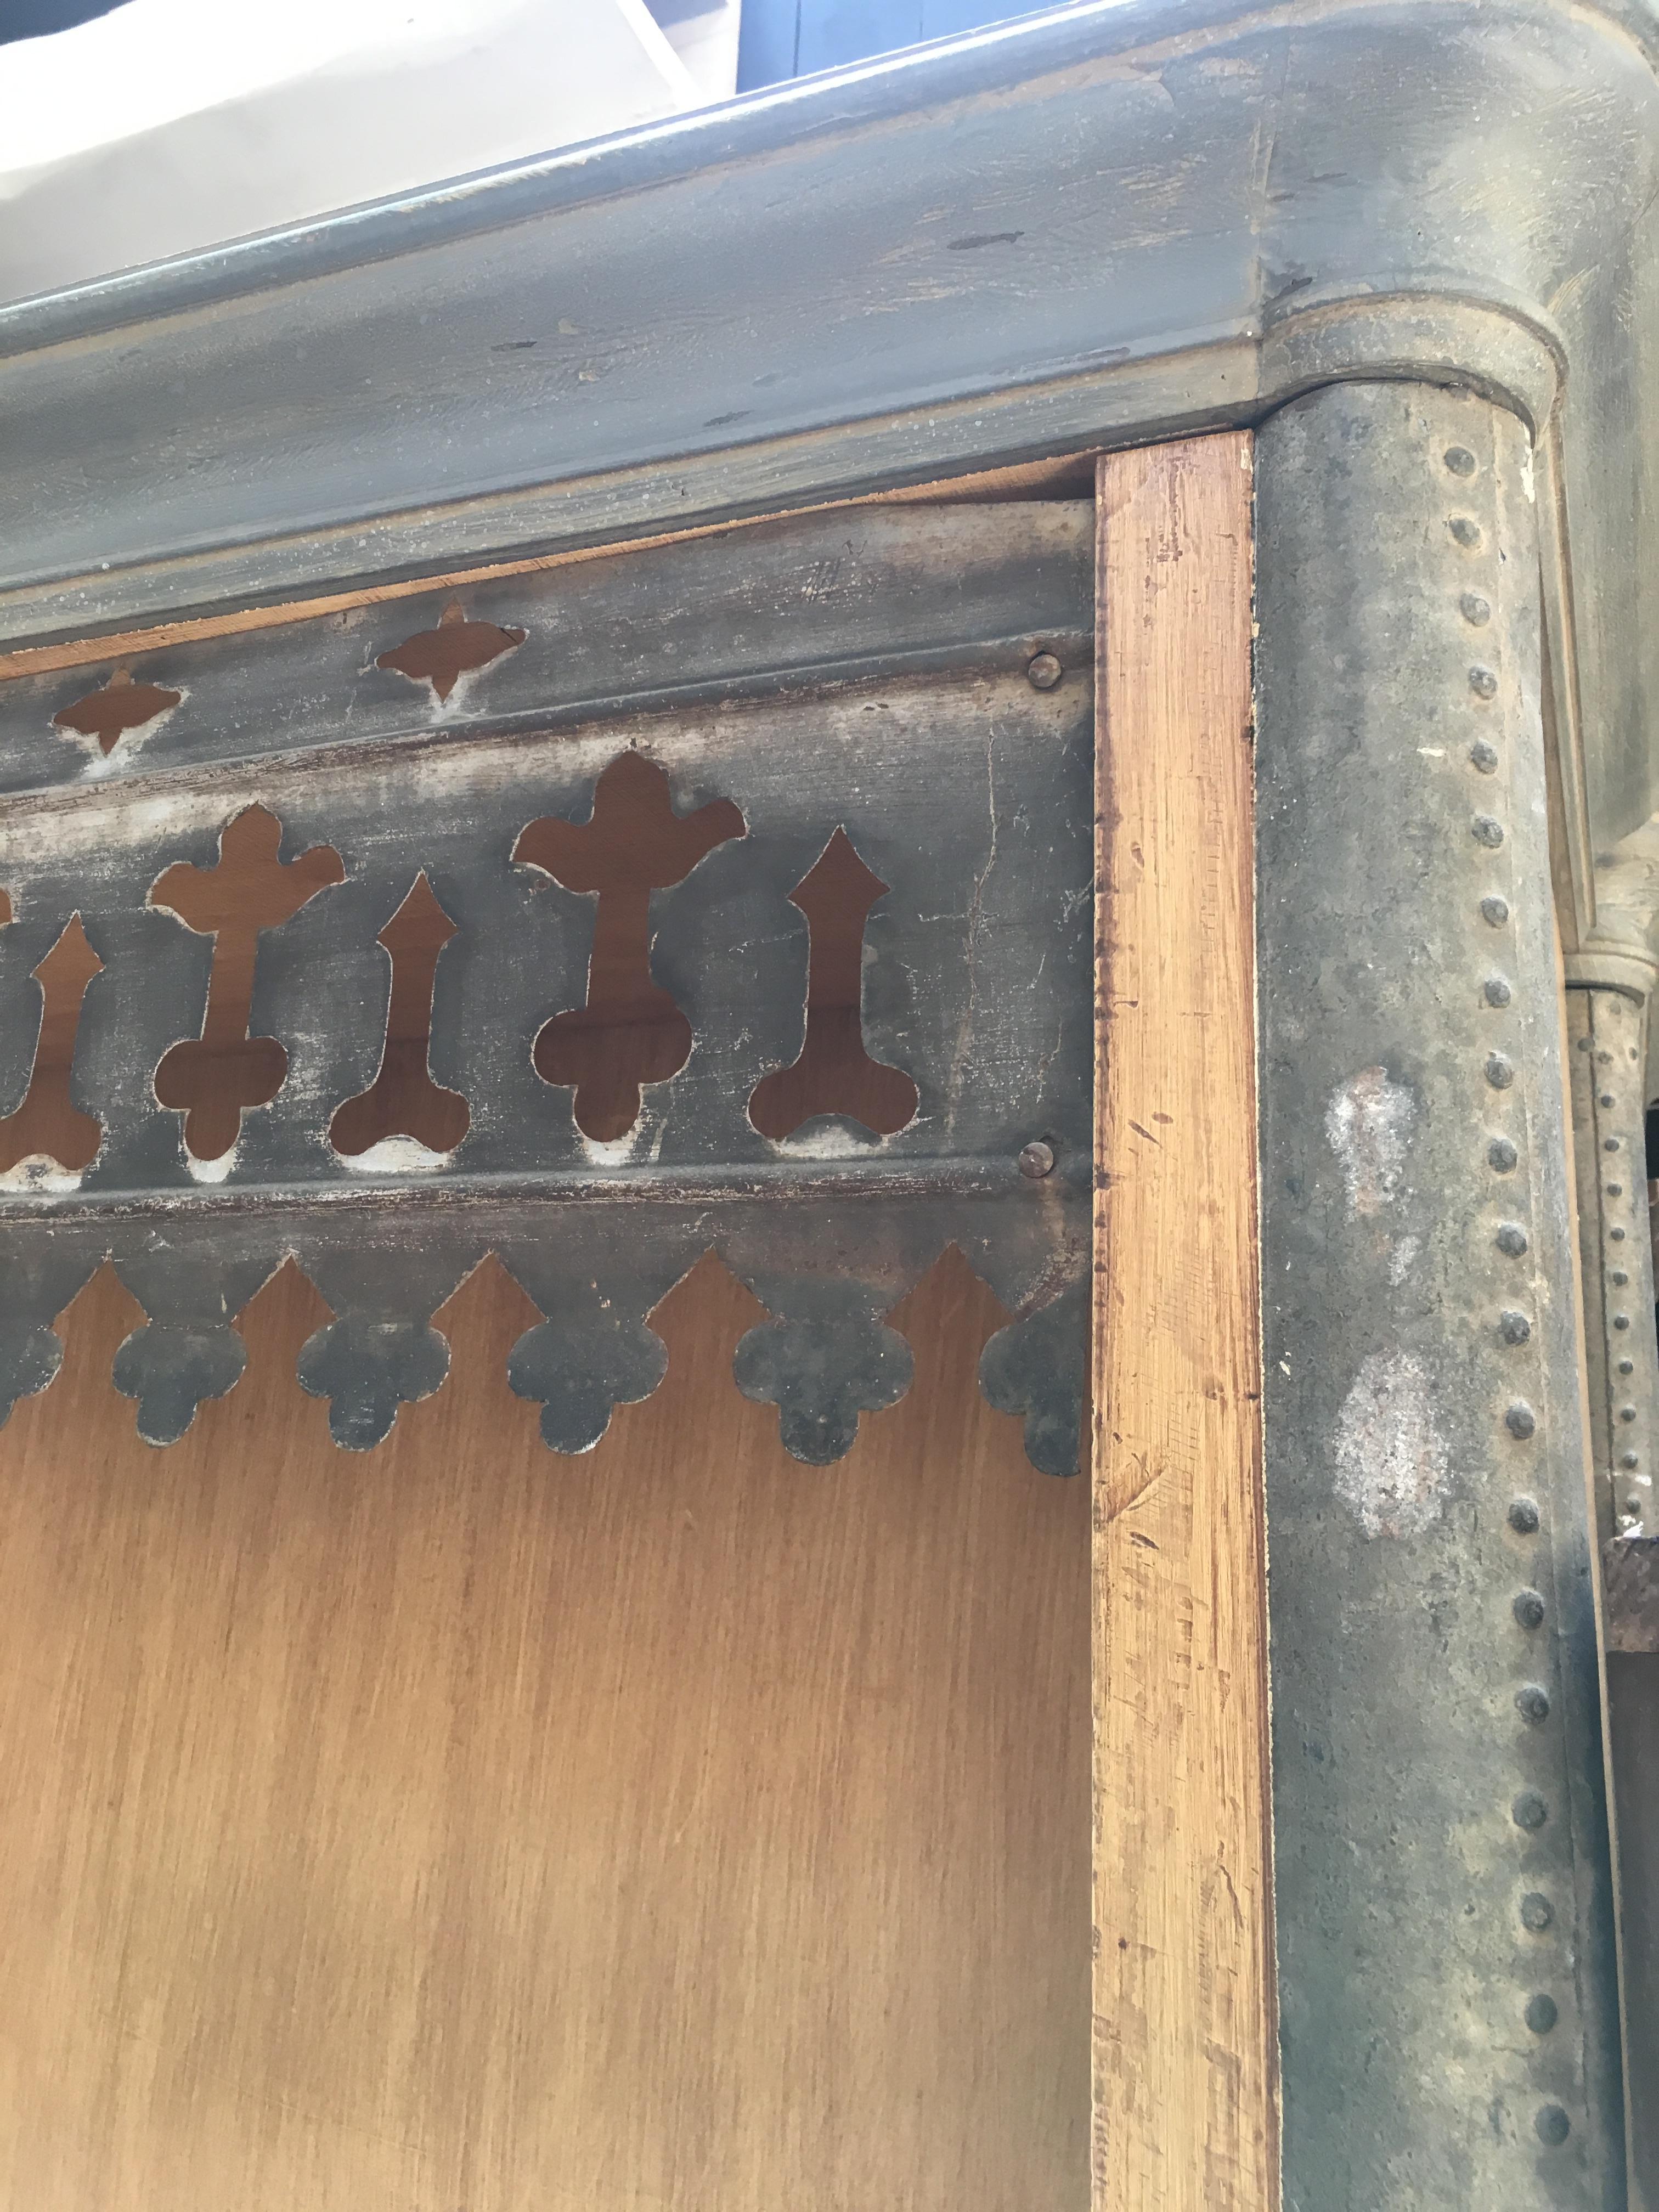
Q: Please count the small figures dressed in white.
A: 0